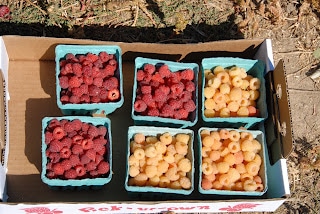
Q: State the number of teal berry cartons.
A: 6